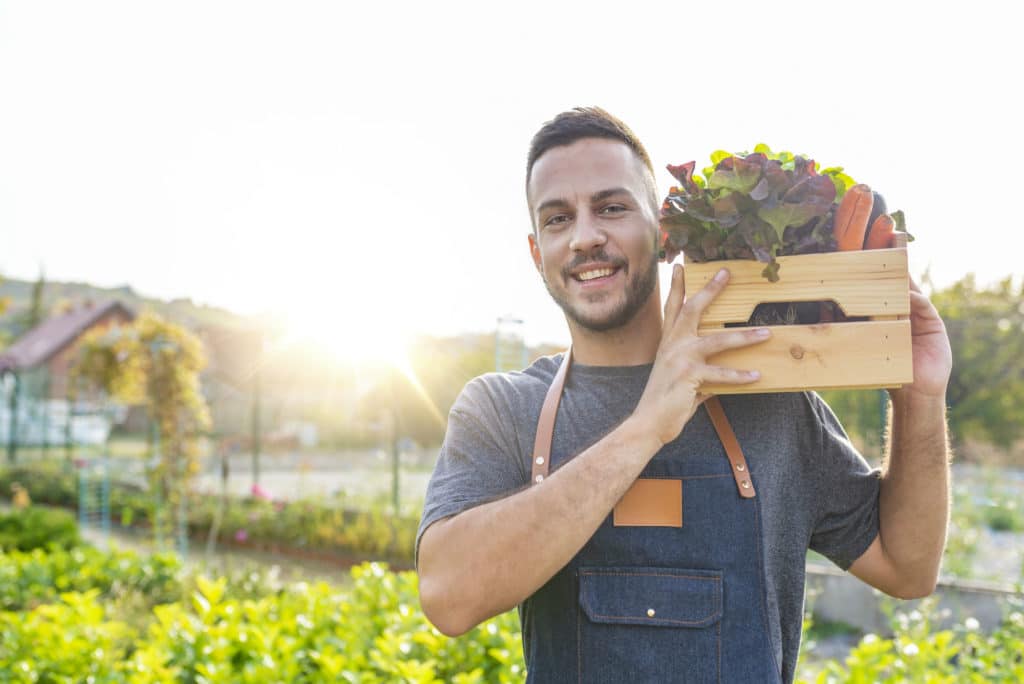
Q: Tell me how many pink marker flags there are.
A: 0